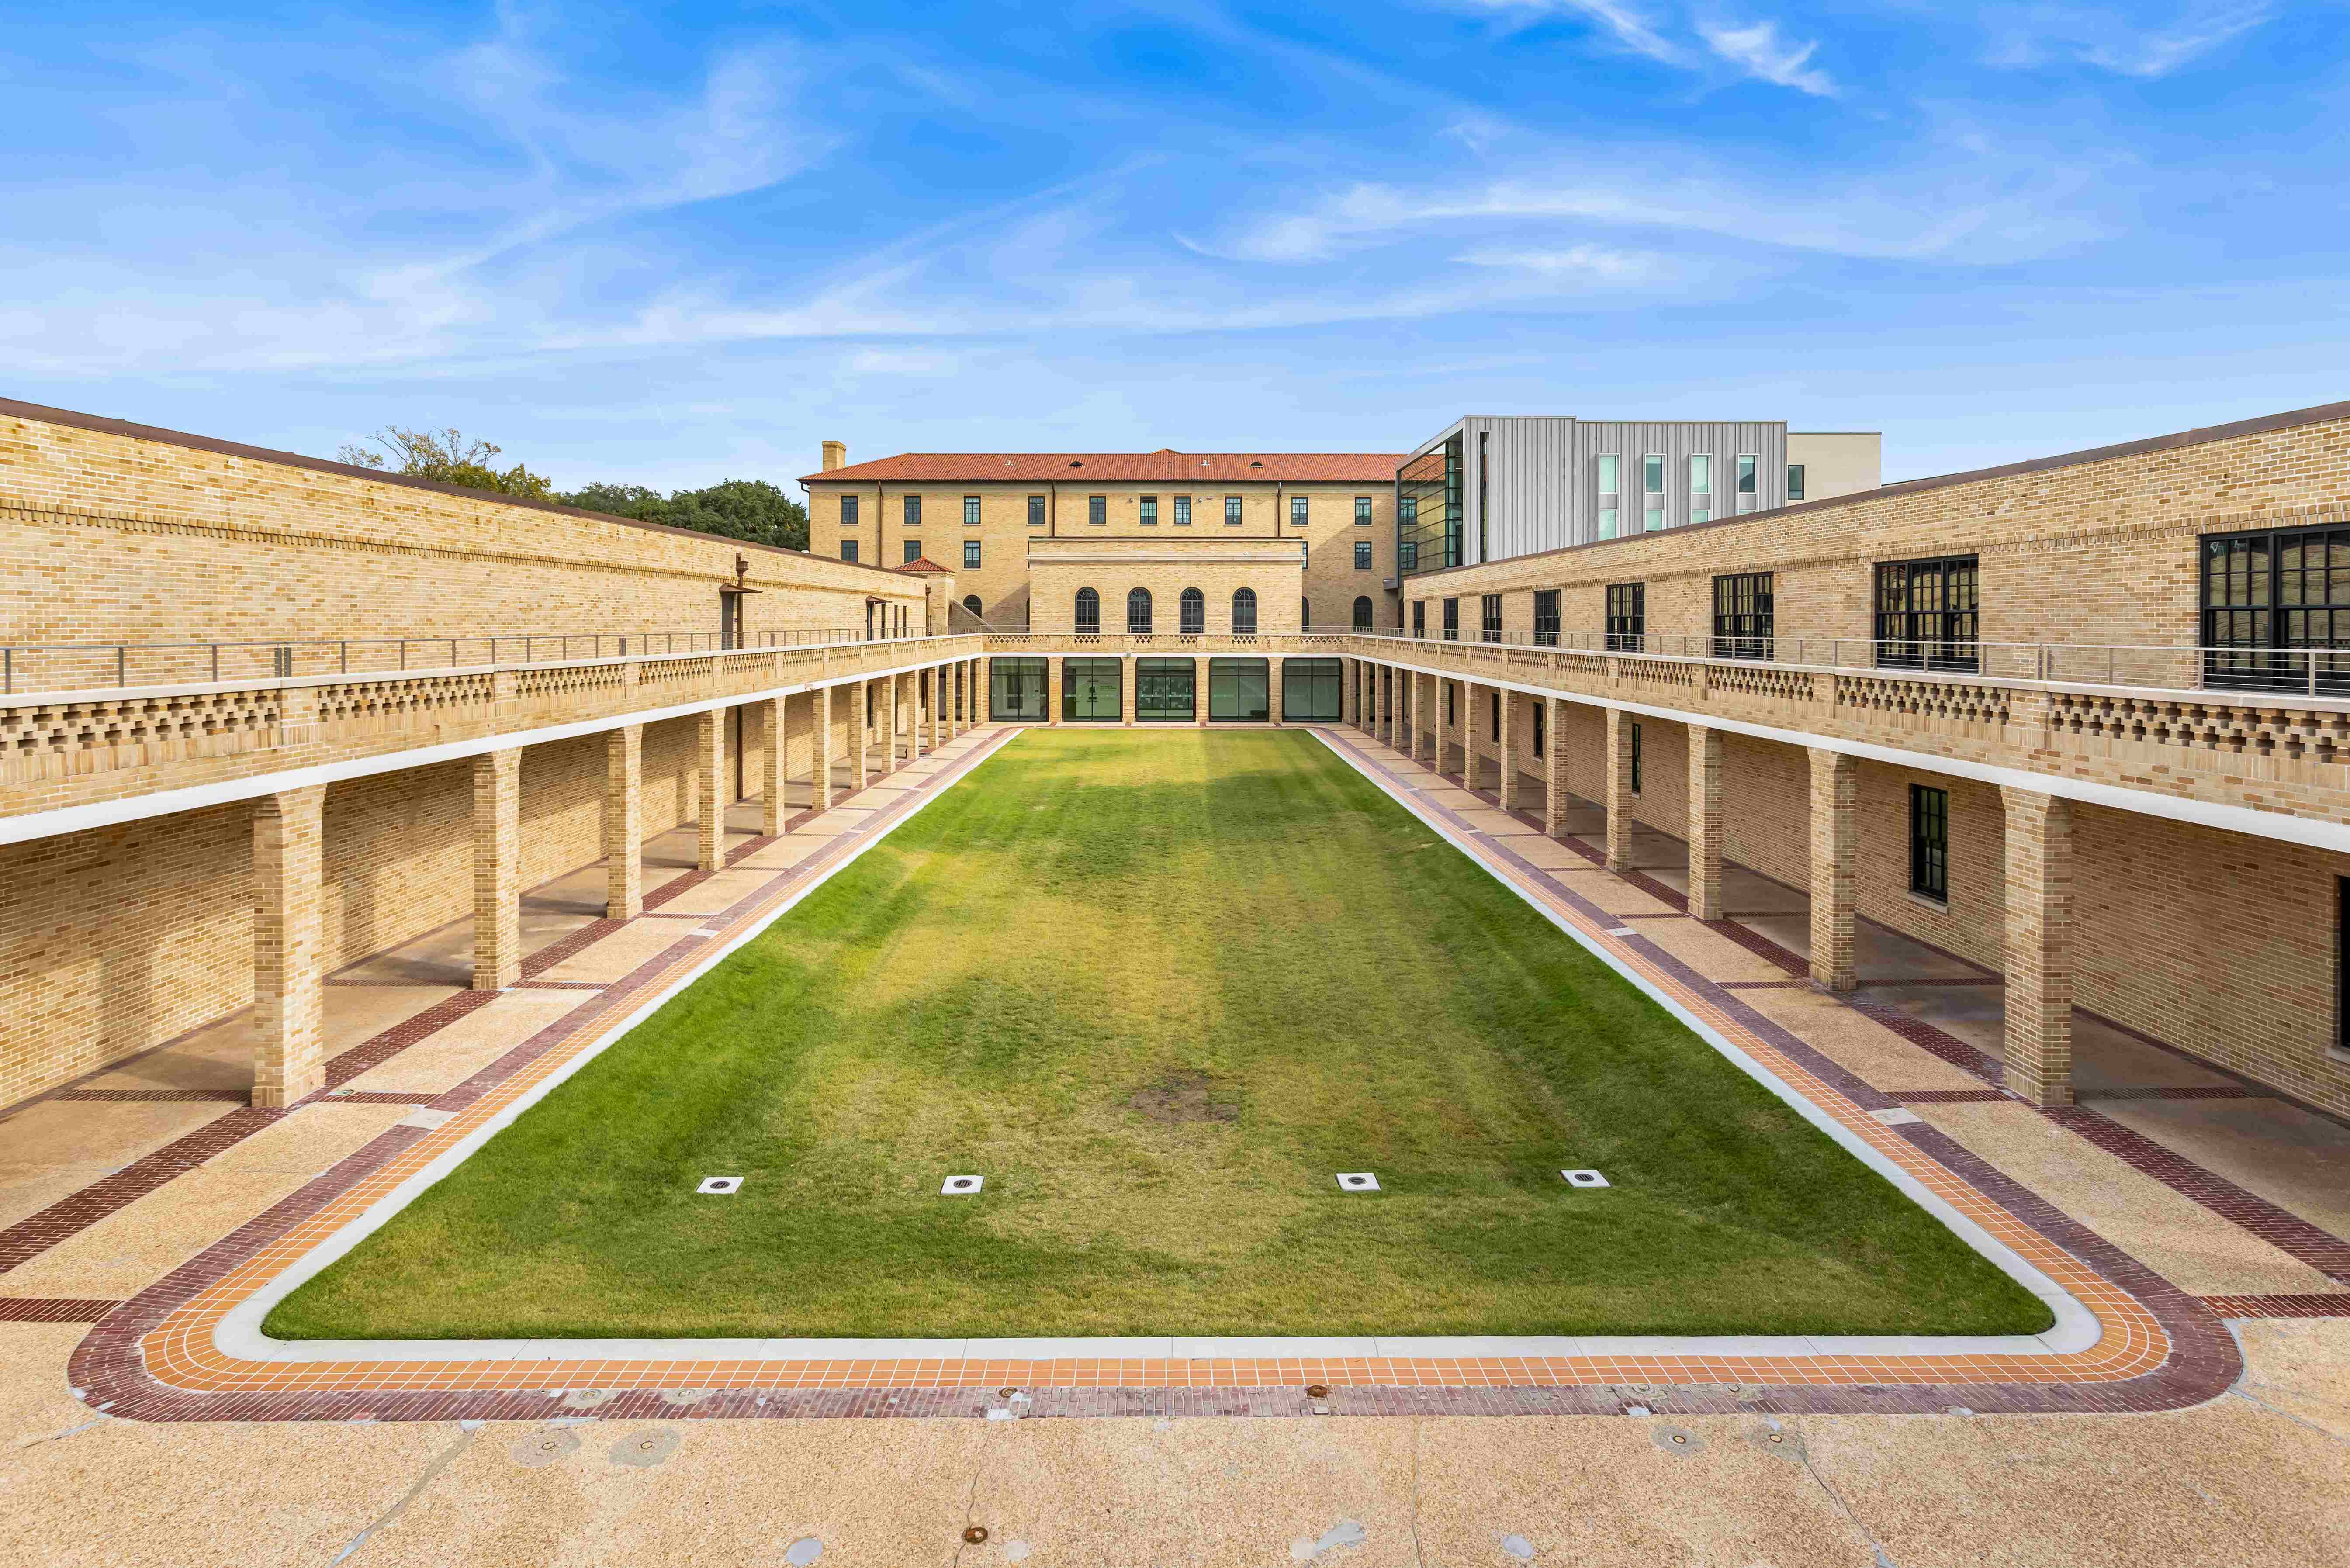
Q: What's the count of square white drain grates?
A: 4